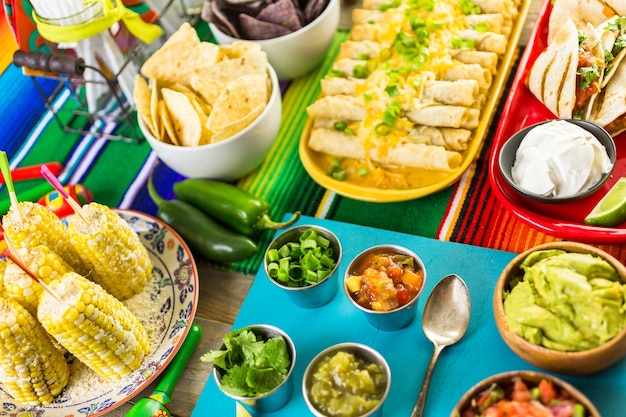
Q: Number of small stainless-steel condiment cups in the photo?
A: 4